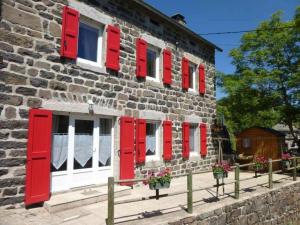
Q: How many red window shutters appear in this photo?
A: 12